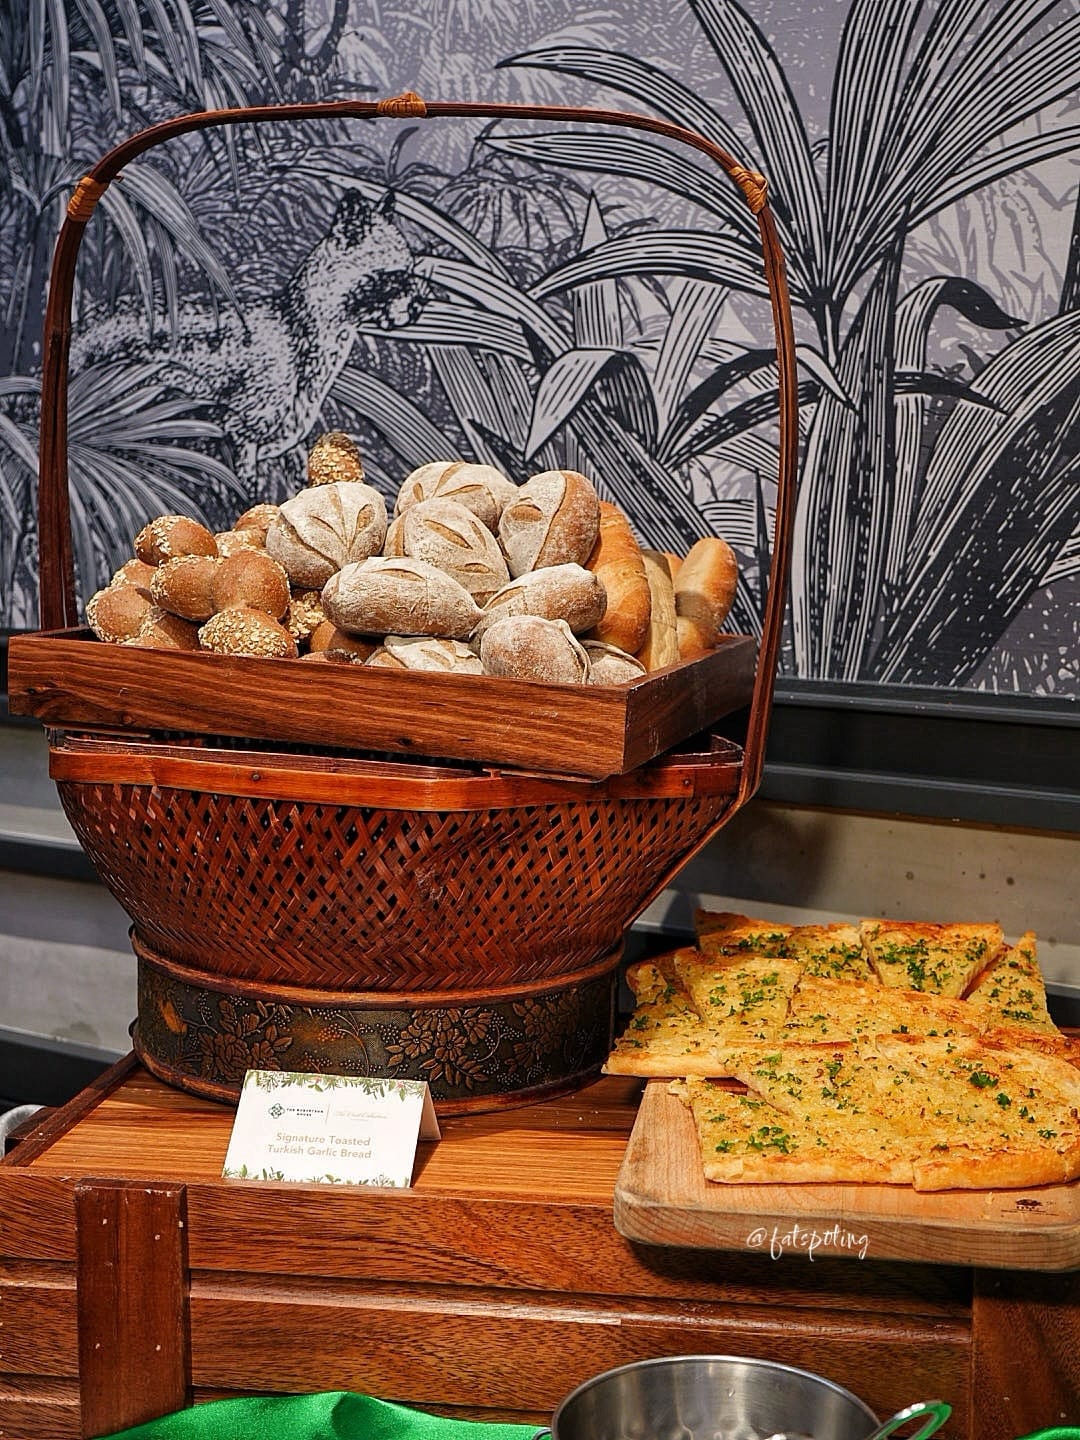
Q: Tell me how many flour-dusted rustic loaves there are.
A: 9